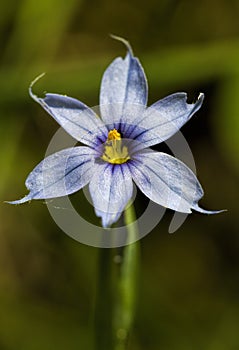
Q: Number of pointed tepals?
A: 6